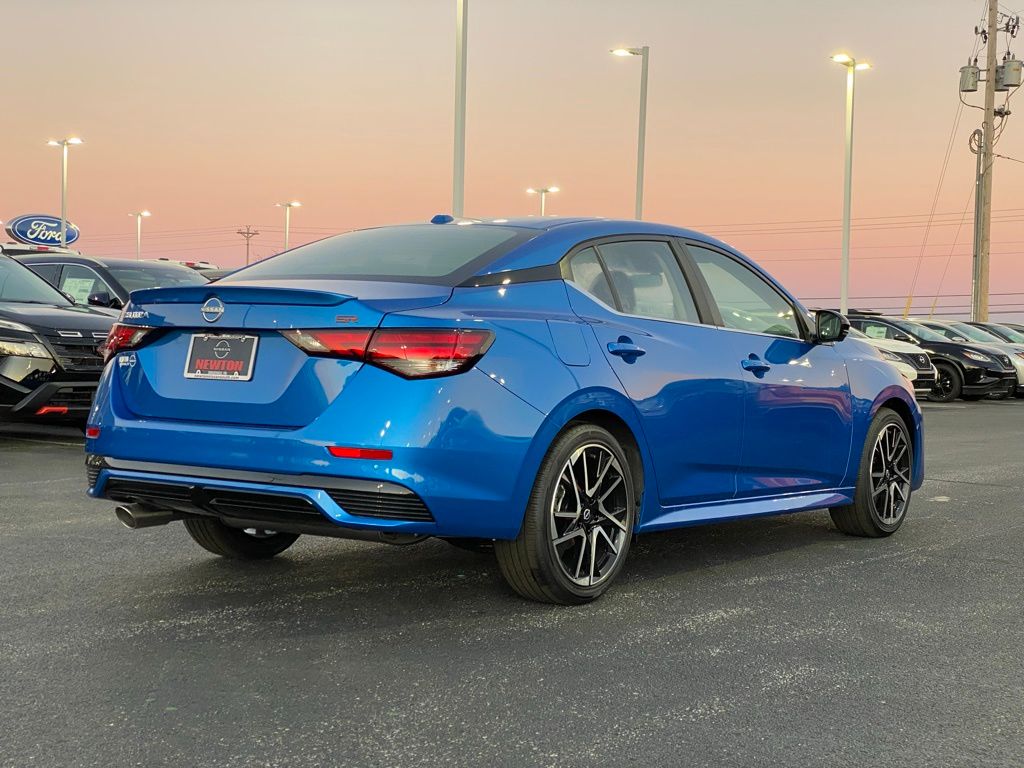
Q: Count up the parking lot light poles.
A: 7